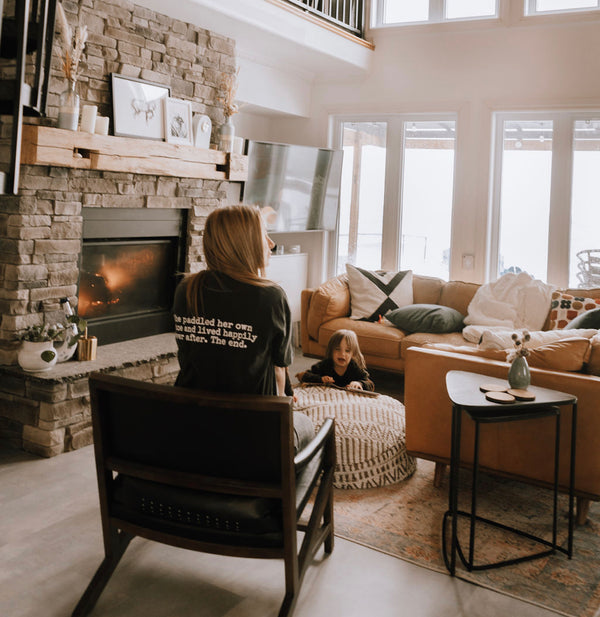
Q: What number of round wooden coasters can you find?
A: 3